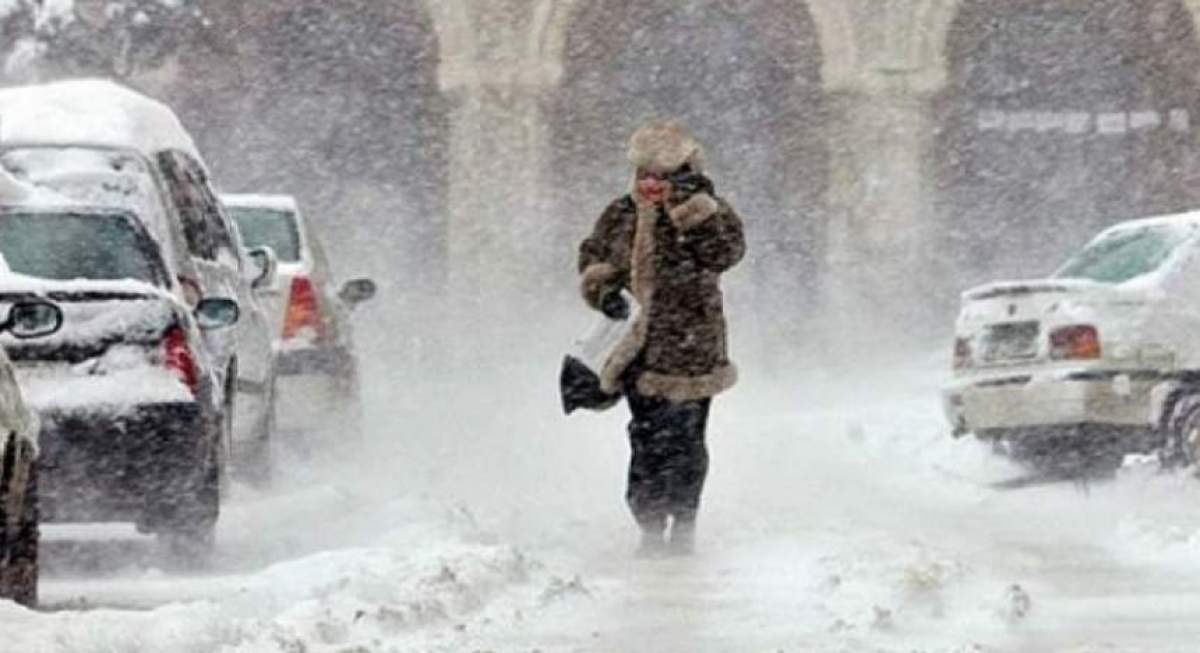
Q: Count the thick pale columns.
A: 2